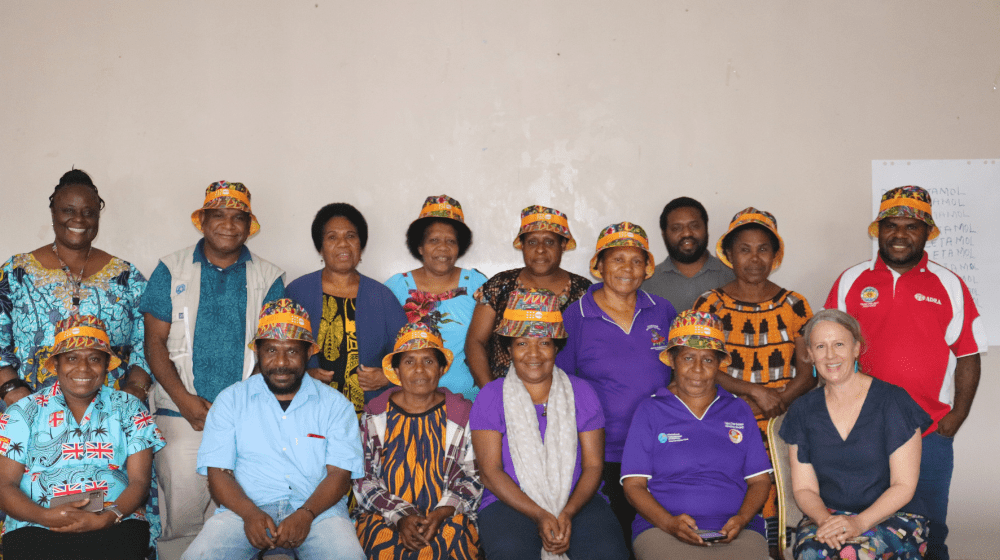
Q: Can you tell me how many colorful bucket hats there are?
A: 11